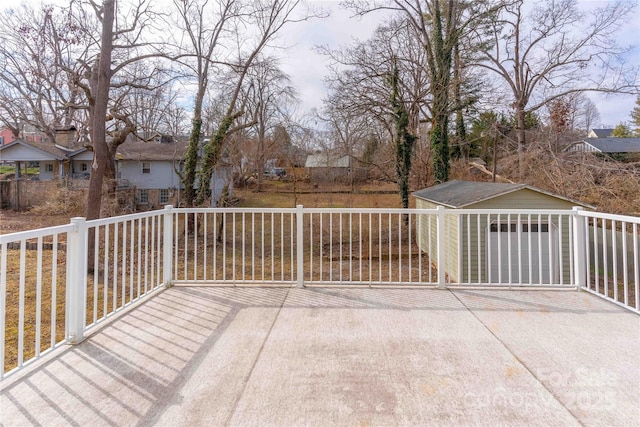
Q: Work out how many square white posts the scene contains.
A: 5